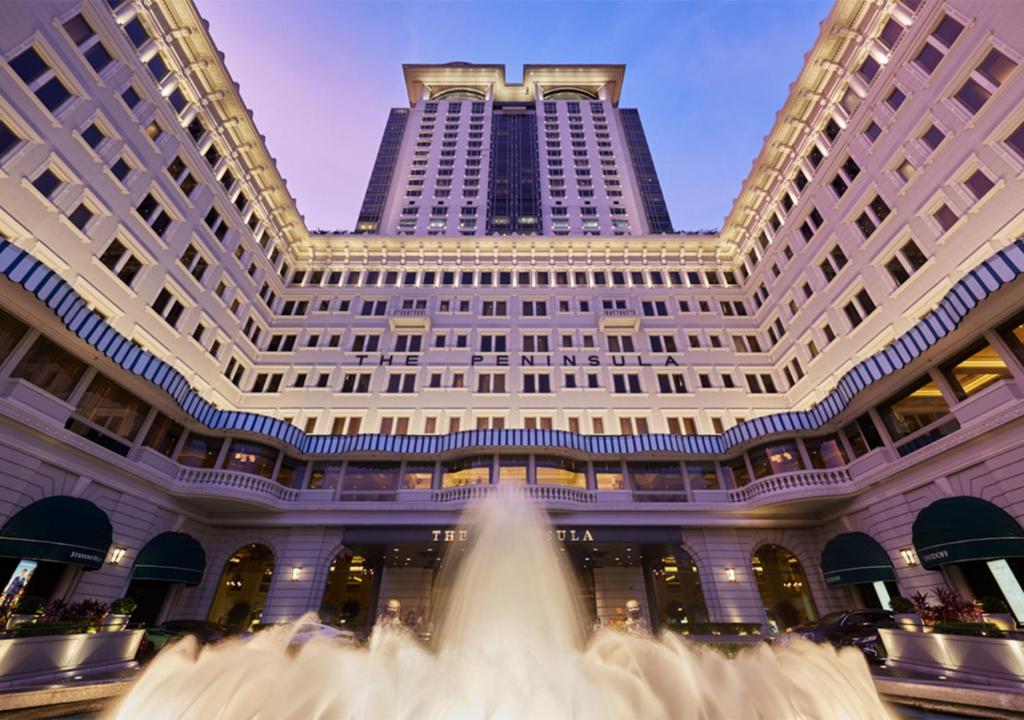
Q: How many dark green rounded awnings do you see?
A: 4